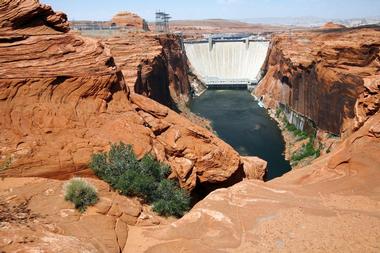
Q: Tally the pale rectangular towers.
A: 2